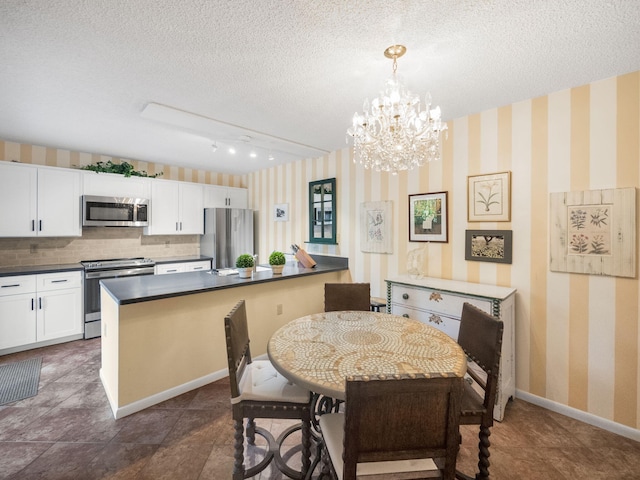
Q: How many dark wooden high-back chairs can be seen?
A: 4